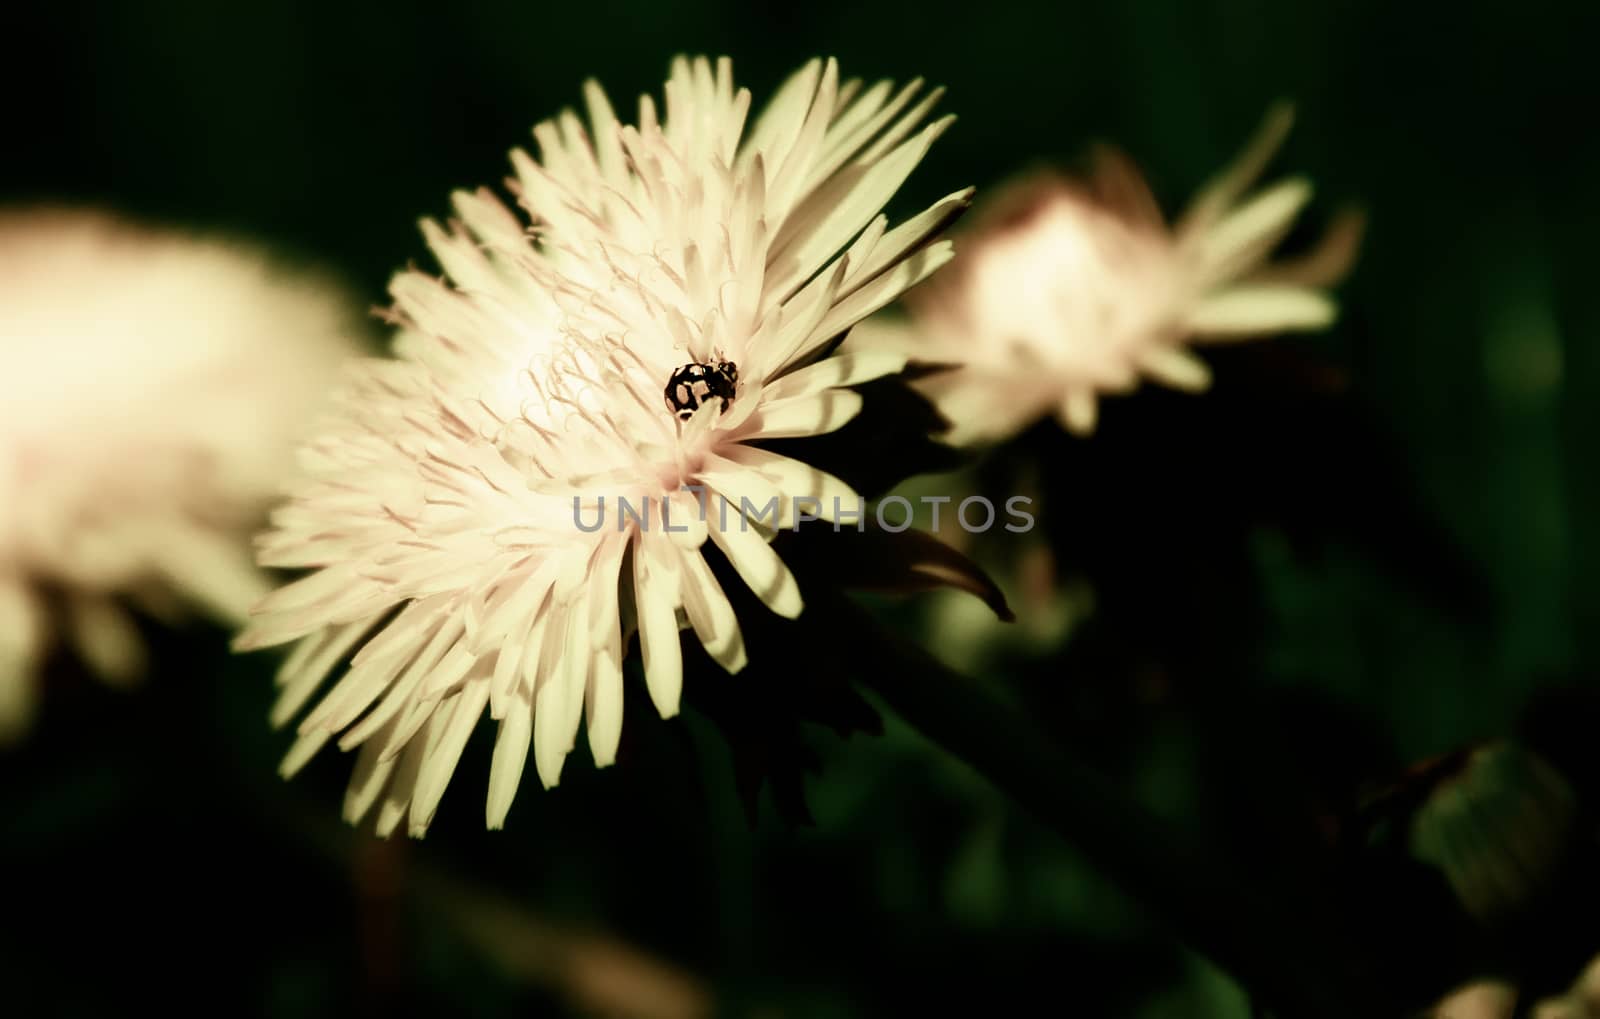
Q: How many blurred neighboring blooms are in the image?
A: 2